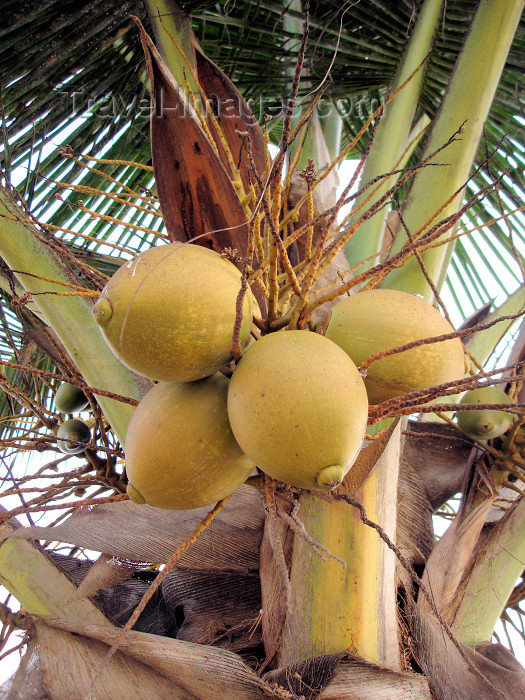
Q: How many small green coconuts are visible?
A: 3